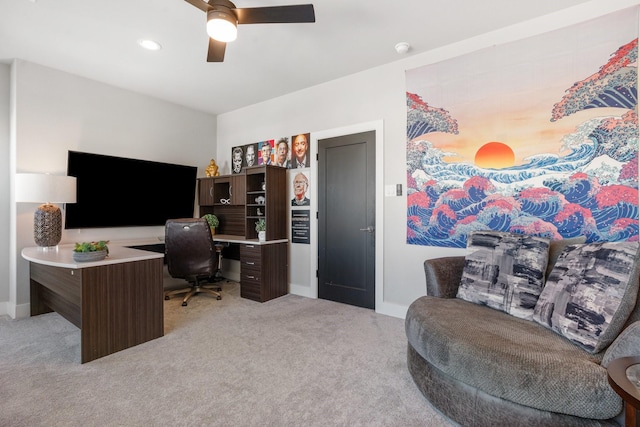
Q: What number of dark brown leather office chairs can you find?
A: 1